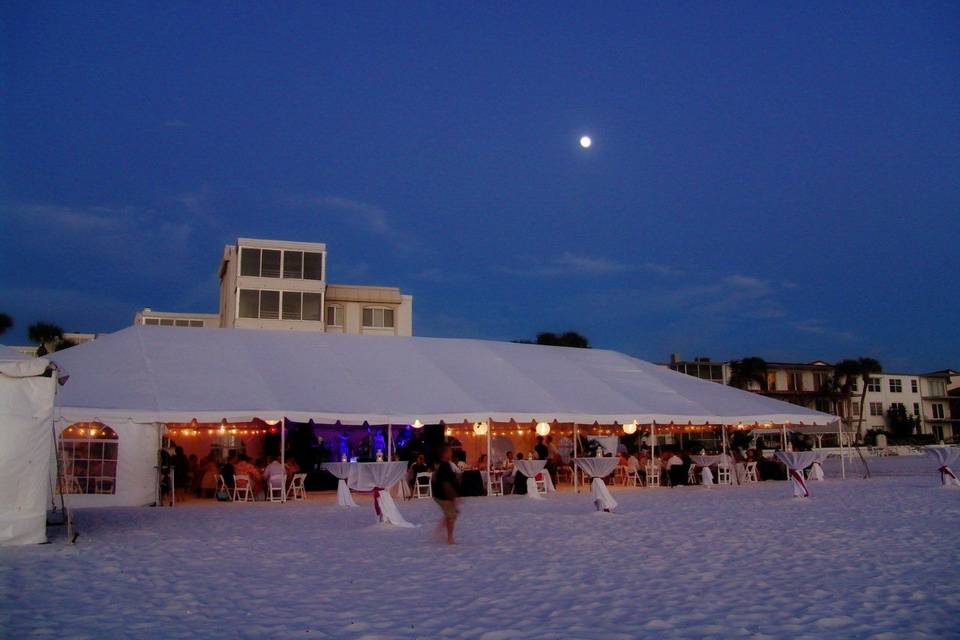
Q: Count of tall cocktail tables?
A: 8